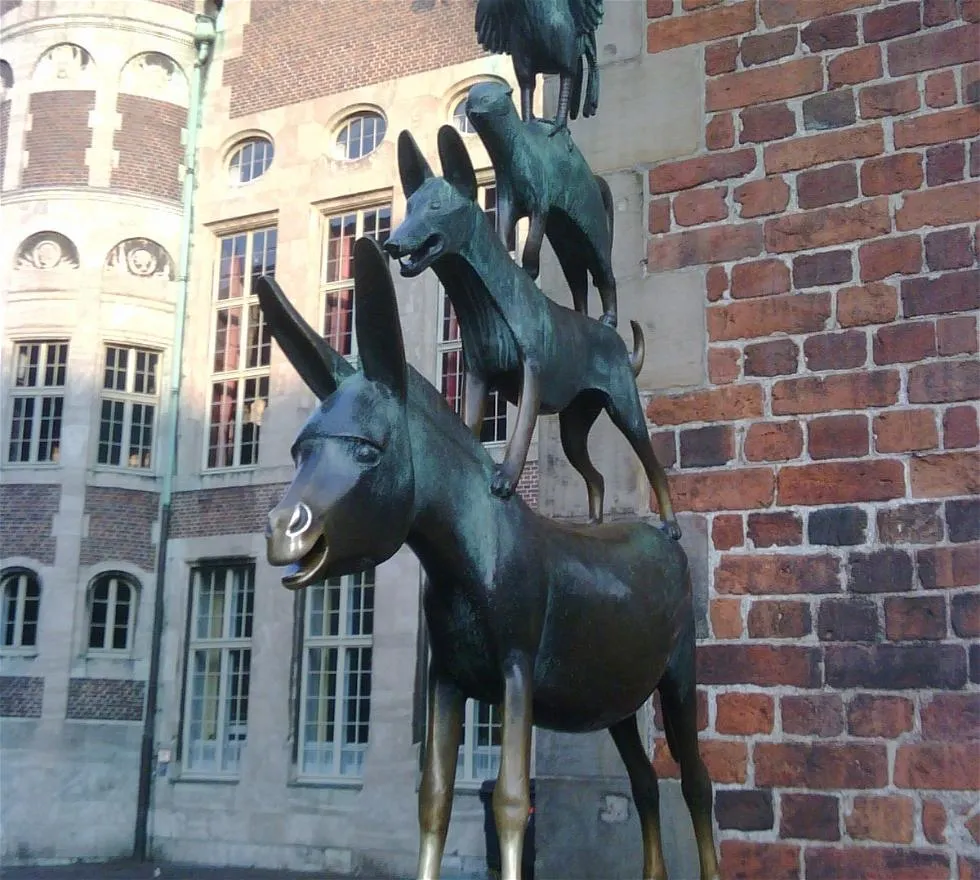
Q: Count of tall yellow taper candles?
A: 0